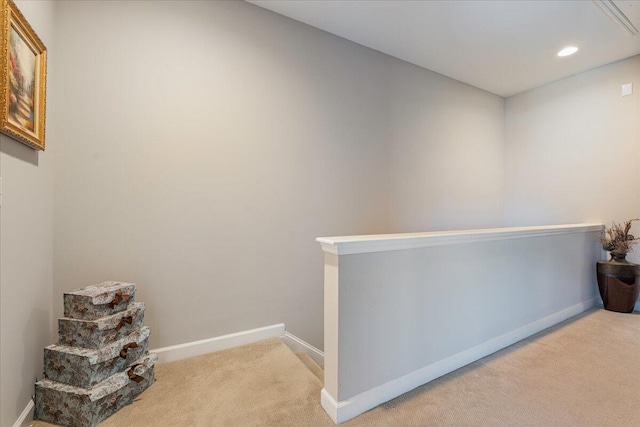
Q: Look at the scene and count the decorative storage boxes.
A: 4